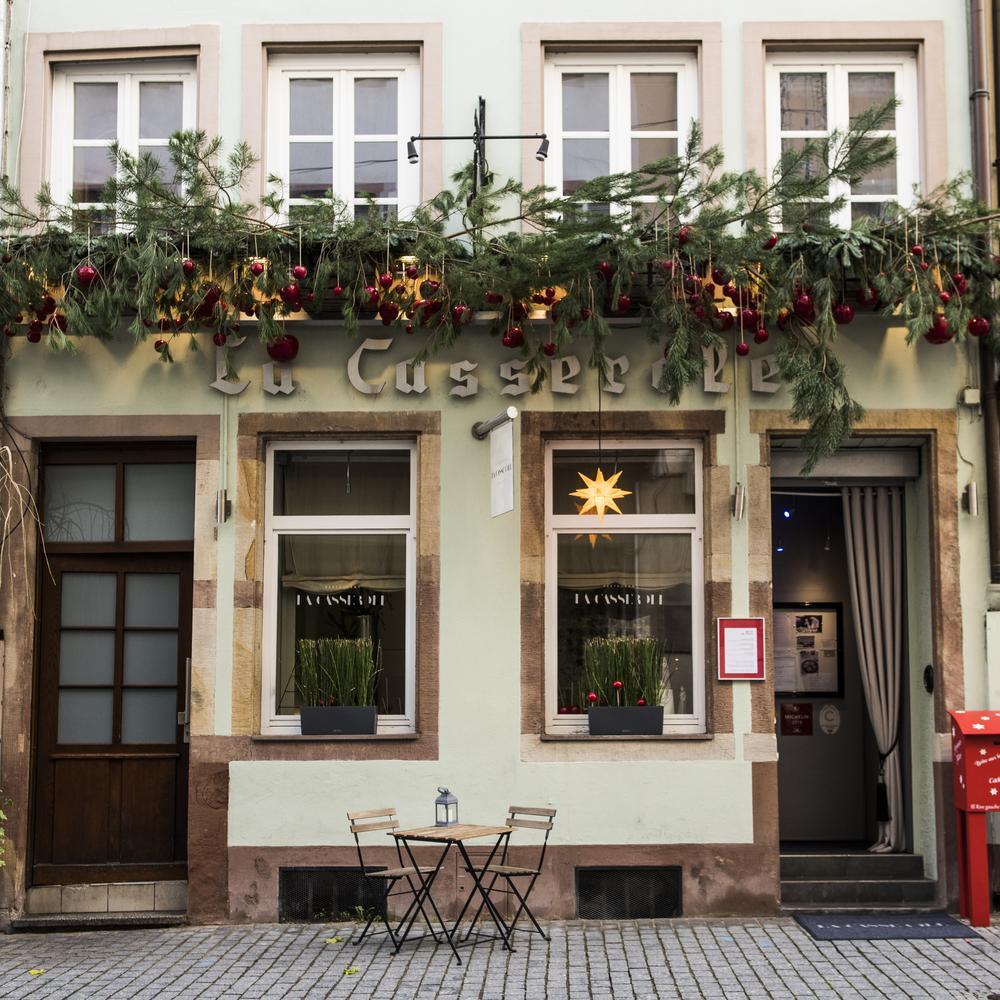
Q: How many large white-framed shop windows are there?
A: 2